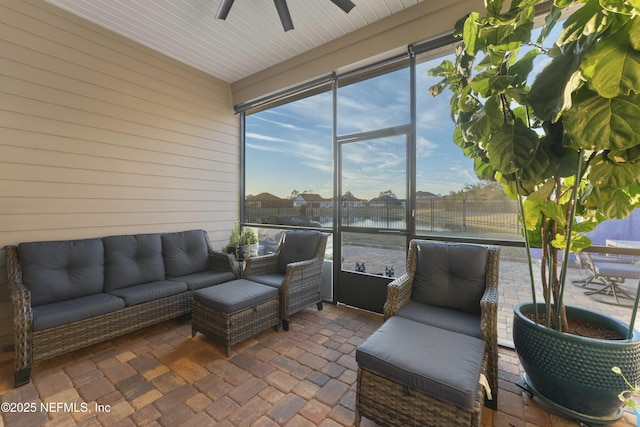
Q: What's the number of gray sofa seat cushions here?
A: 3